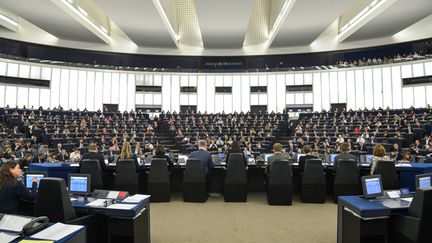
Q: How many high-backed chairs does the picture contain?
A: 11